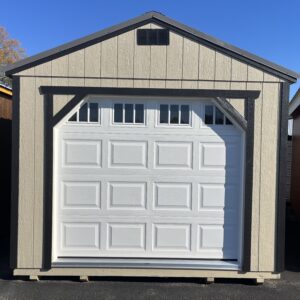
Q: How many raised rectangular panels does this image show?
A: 12